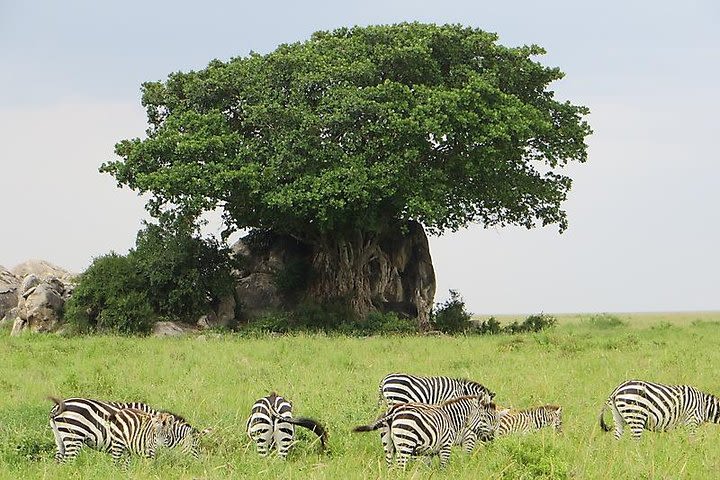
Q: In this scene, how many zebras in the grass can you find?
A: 7